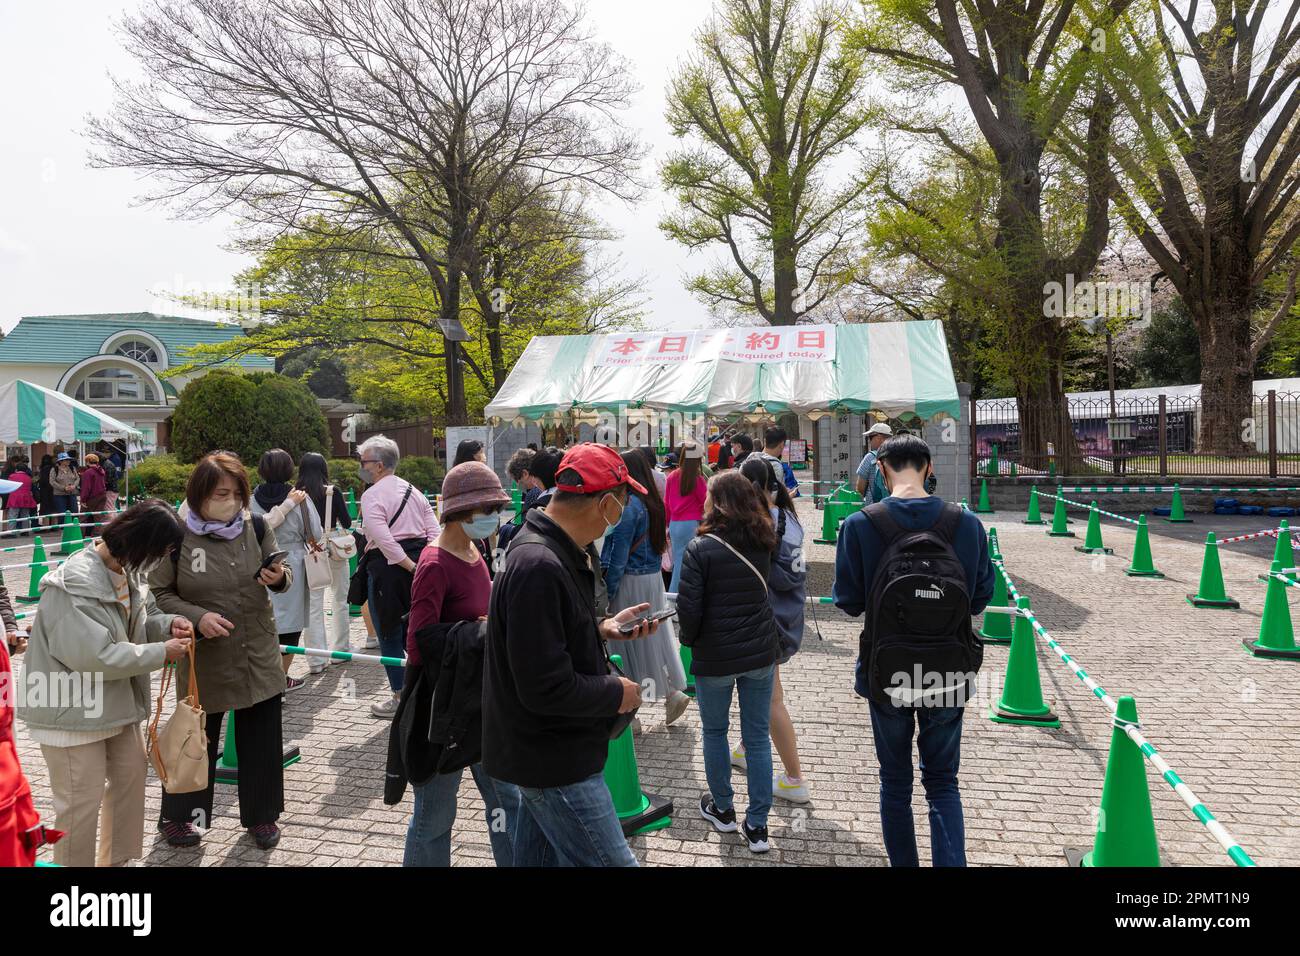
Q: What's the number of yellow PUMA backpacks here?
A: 0